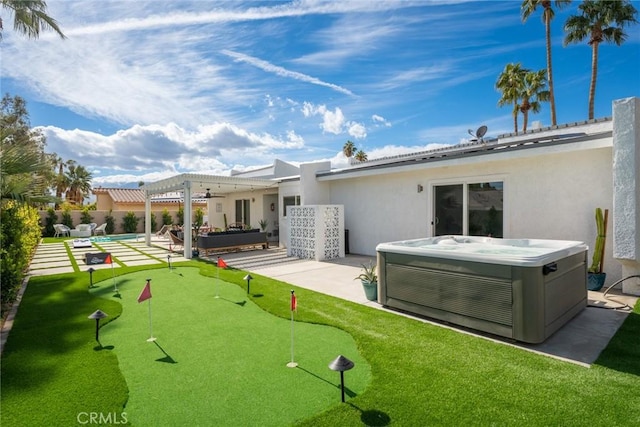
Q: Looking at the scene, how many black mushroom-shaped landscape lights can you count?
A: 5